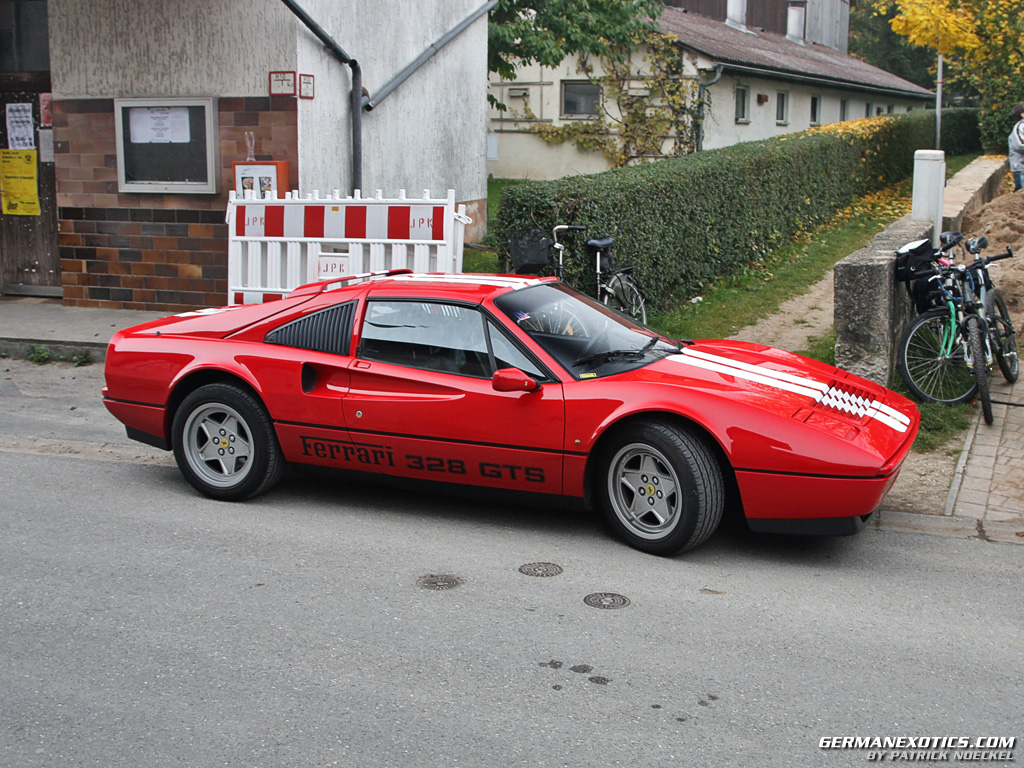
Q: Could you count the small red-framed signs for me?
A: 2